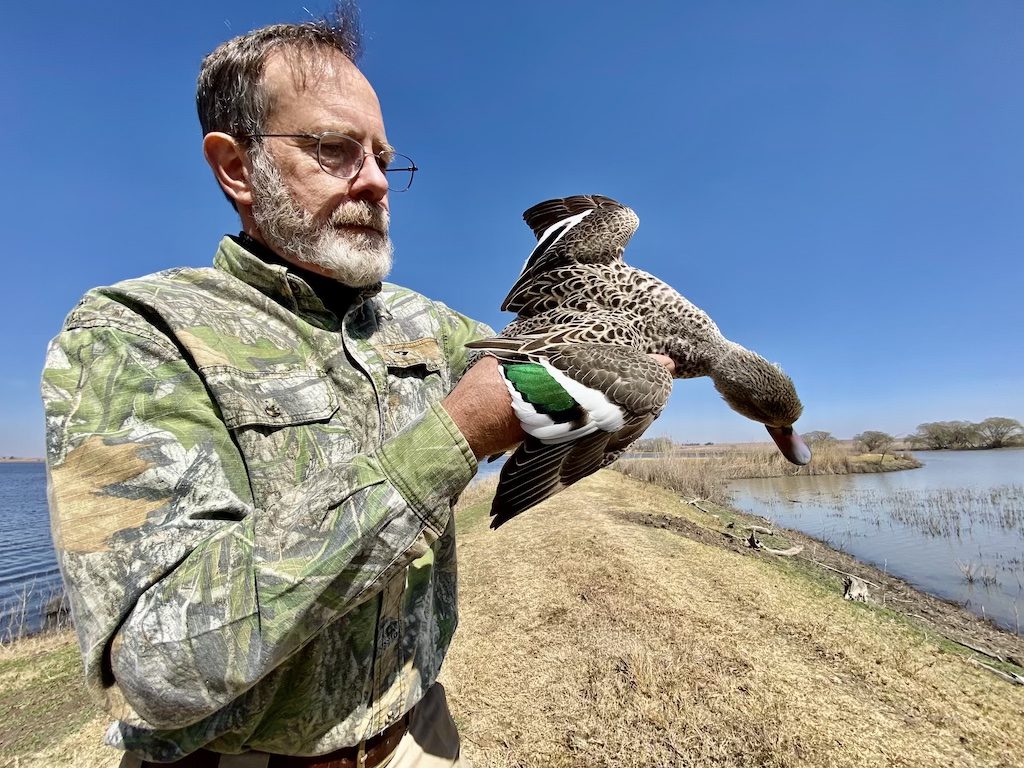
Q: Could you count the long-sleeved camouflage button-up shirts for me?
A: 1